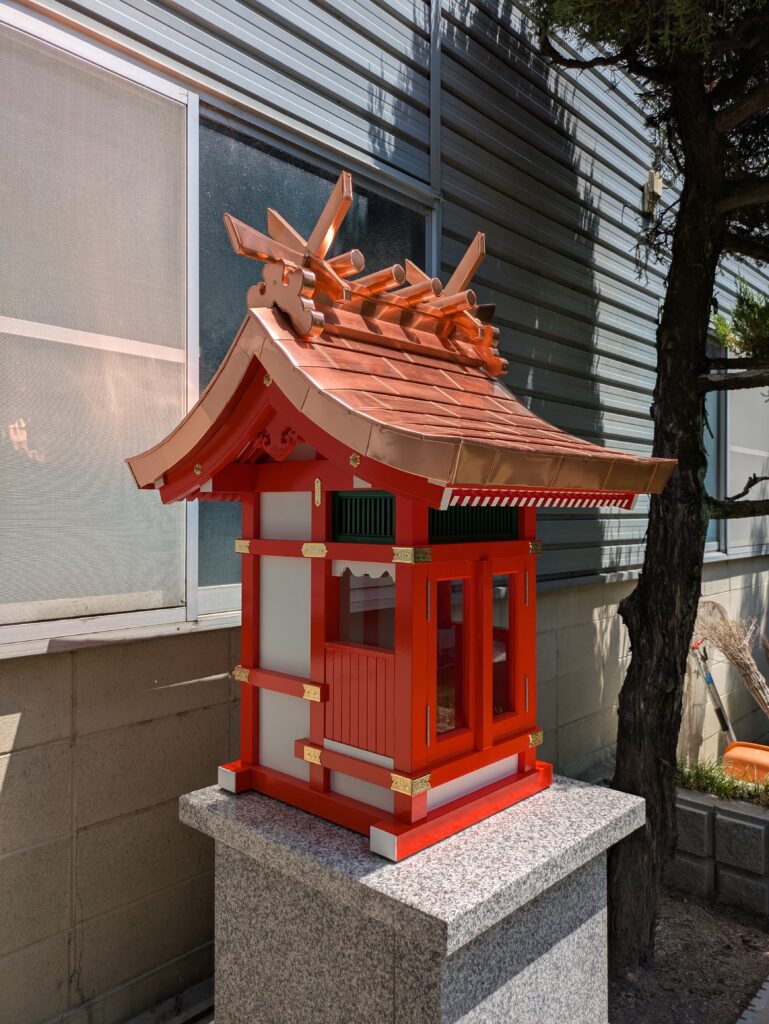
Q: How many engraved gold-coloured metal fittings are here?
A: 13